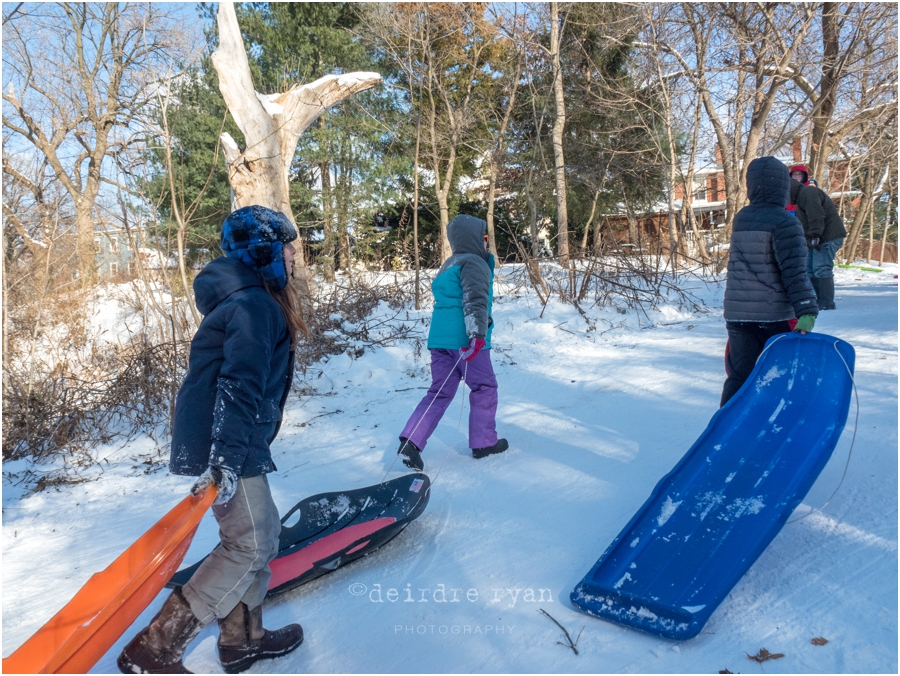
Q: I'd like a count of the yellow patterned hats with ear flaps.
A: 0